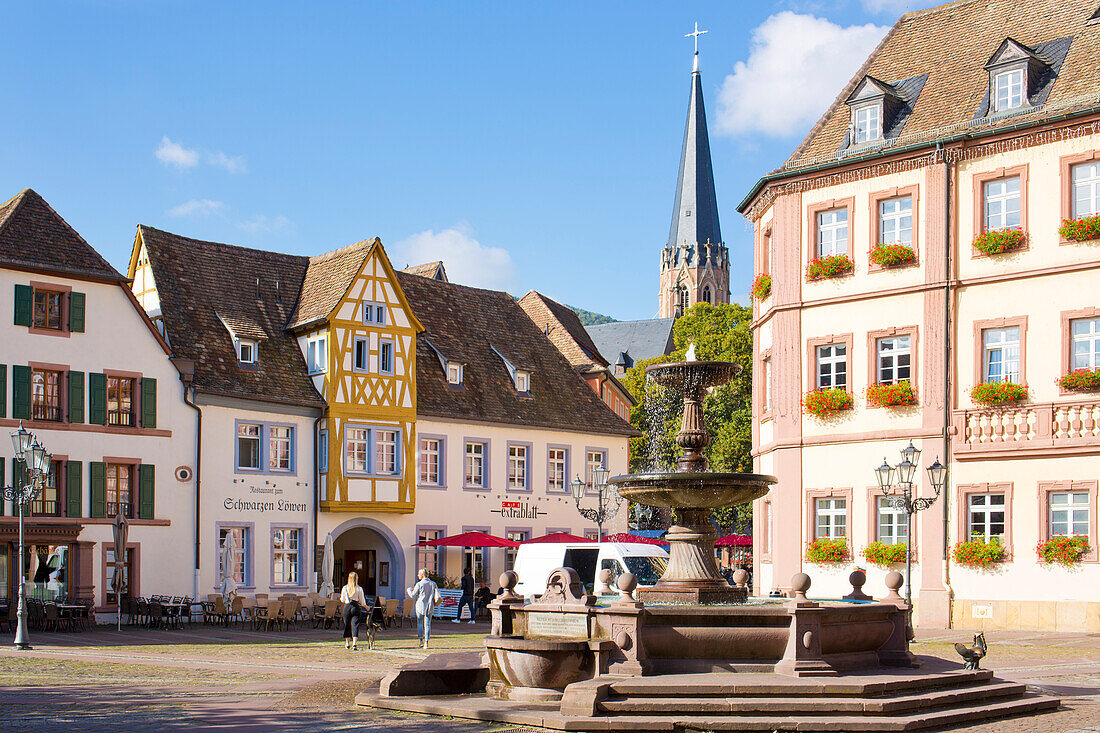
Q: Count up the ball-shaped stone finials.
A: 7